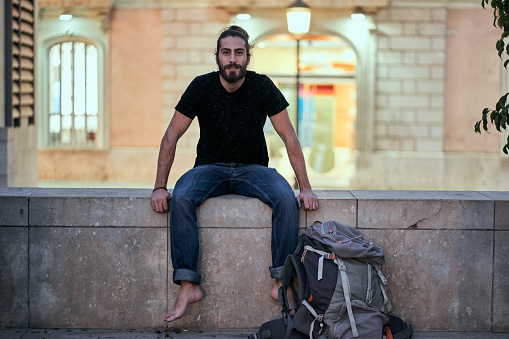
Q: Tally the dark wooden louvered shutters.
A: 1